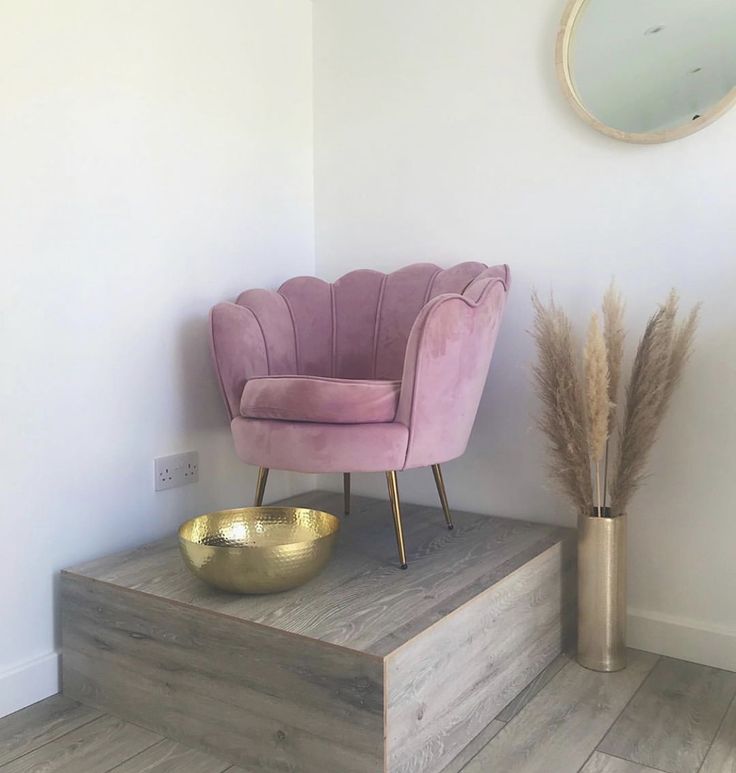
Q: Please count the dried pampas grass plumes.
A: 5